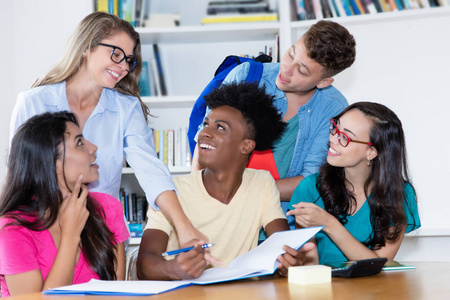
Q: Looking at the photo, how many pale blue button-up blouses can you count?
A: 1